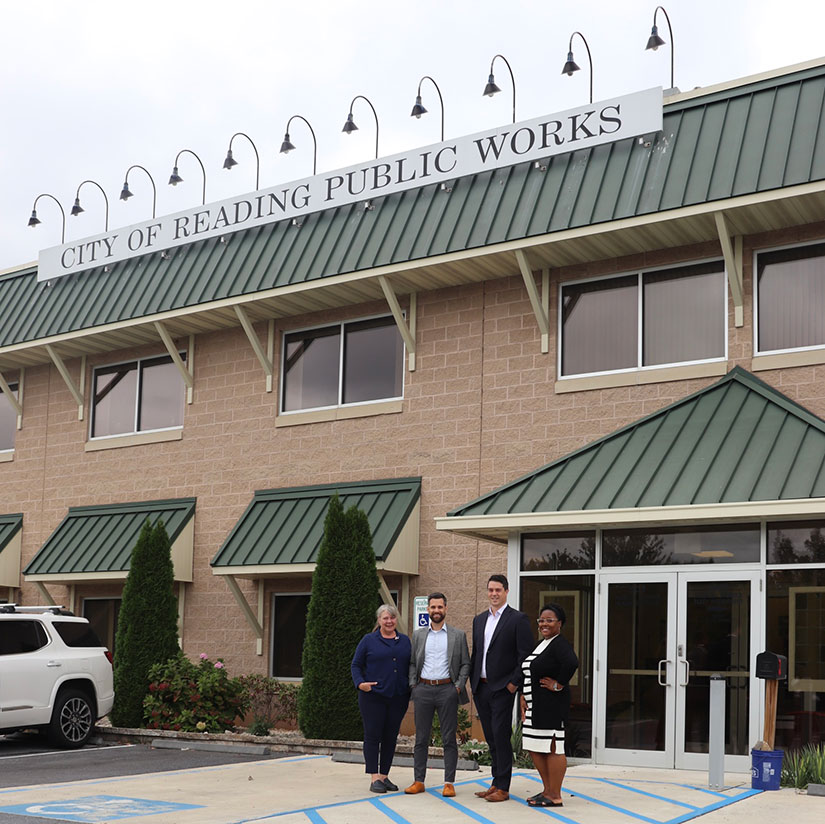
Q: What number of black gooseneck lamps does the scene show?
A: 11